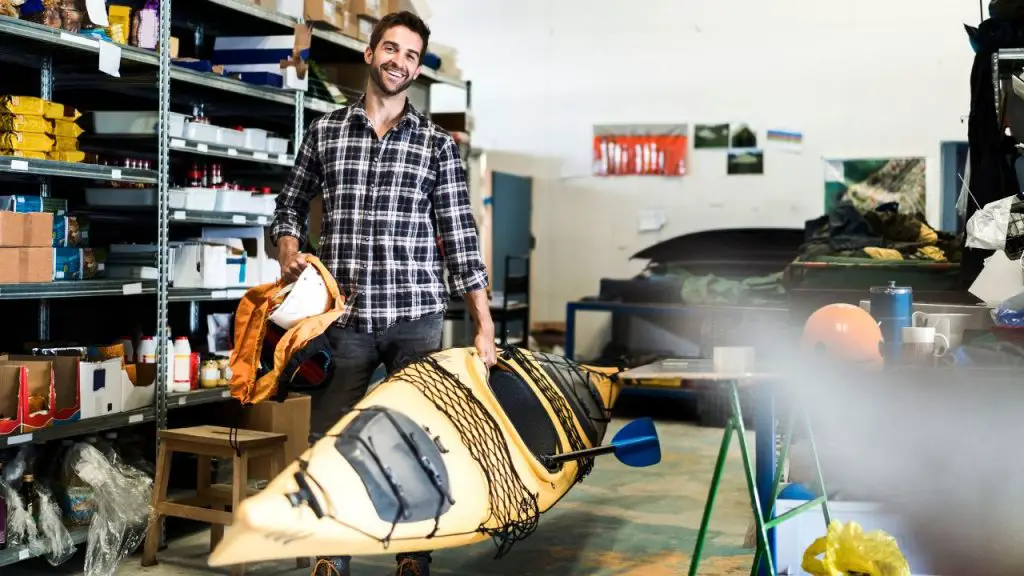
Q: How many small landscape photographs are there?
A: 3